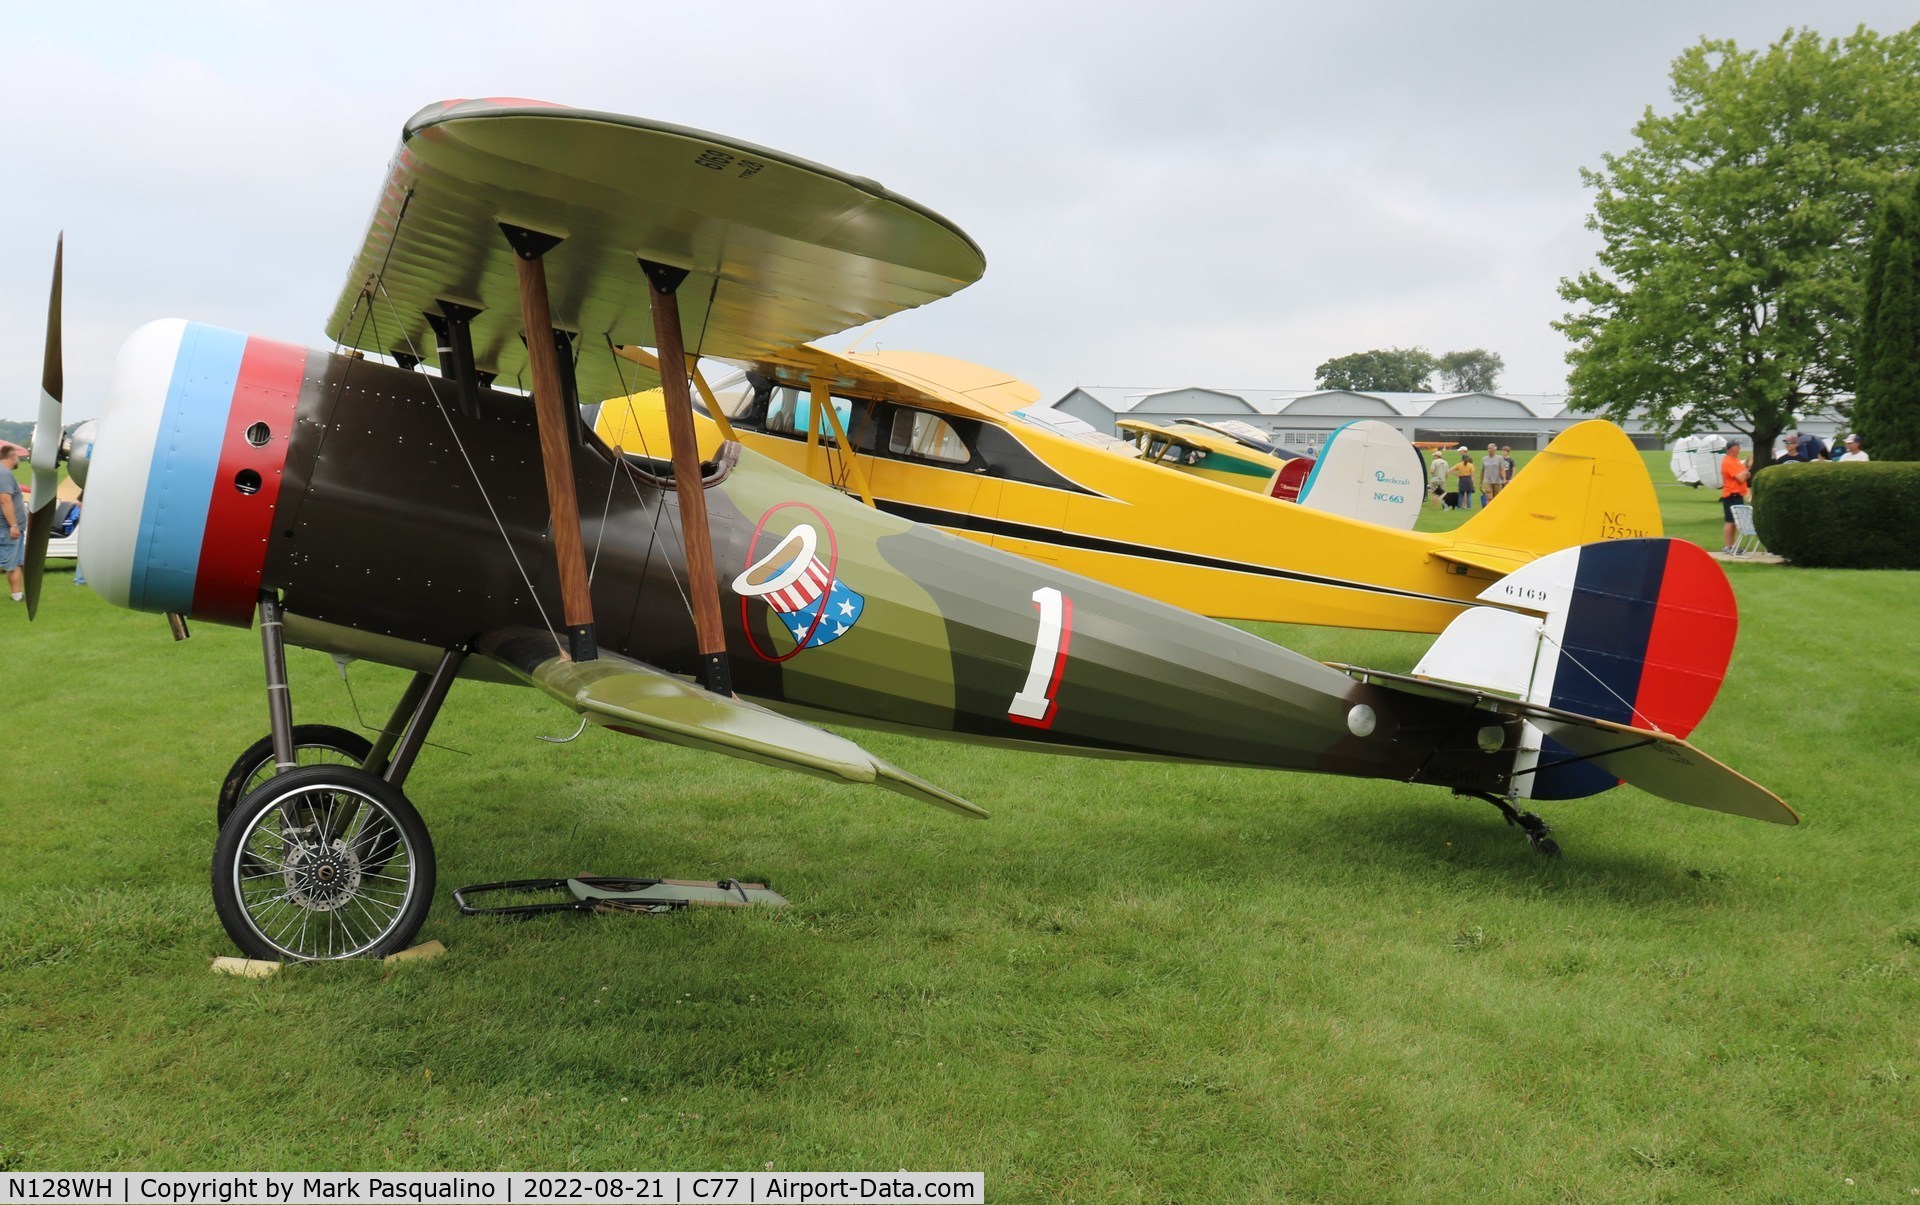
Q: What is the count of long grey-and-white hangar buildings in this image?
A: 1